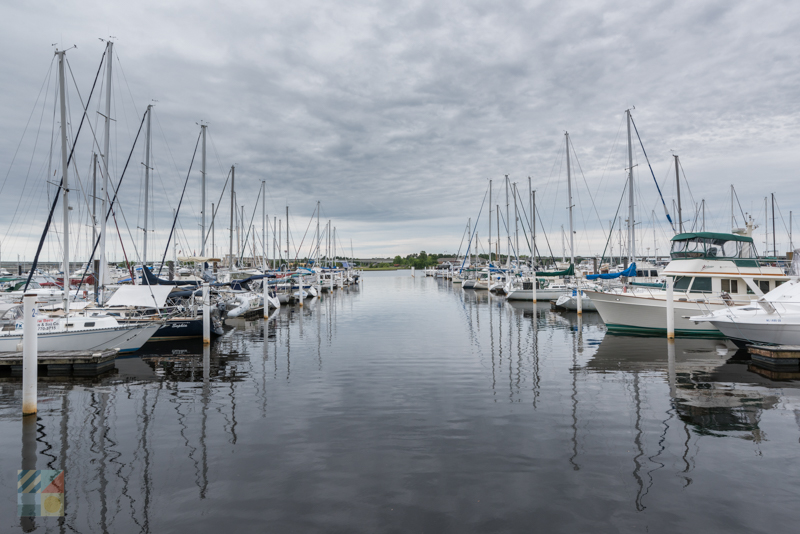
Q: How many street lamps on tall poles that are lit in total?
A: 0